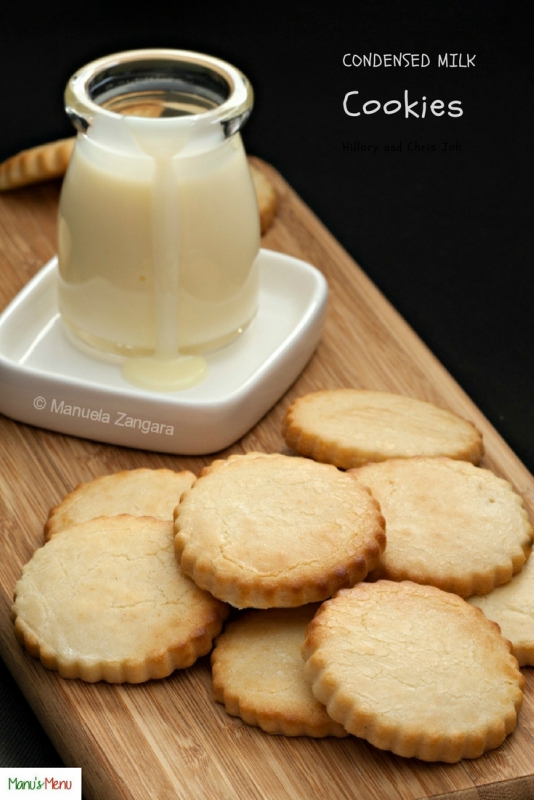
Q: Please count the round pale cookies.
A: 10